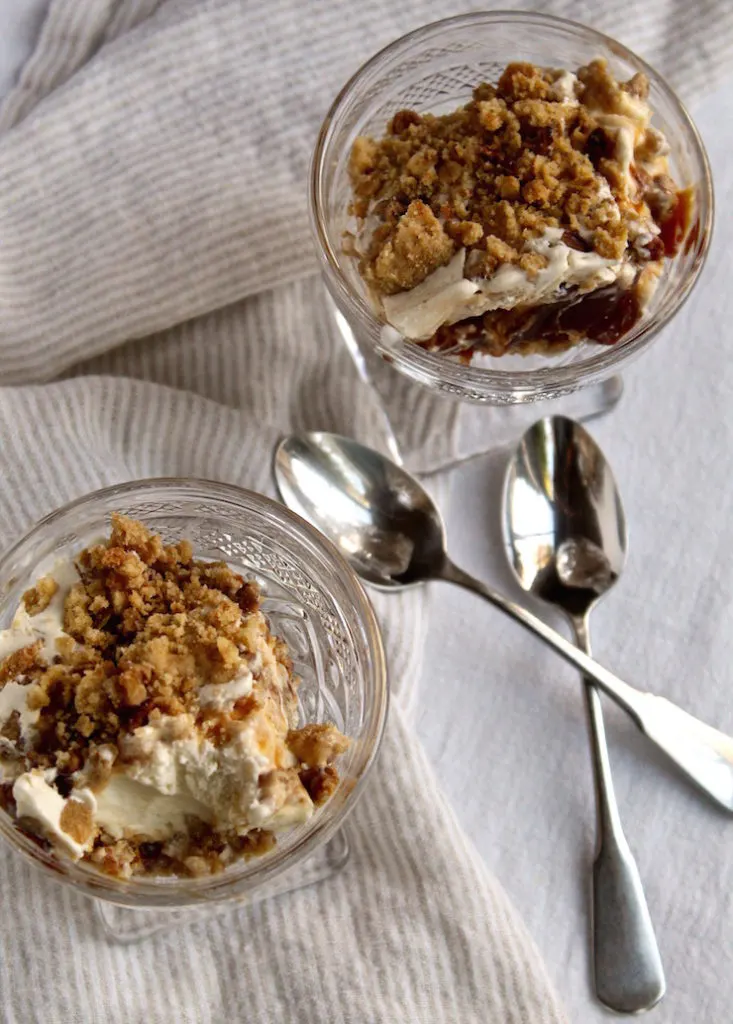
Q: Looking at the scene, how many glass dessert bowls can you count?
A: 2